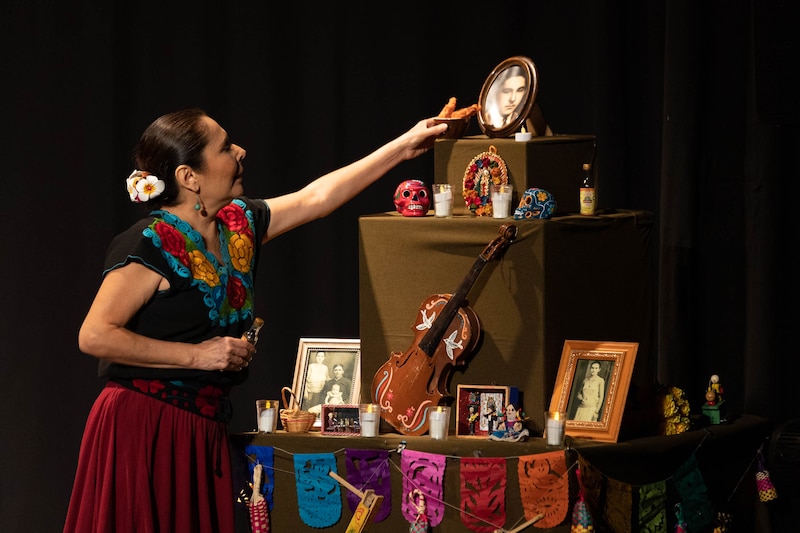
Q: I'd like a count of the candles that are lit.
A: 7